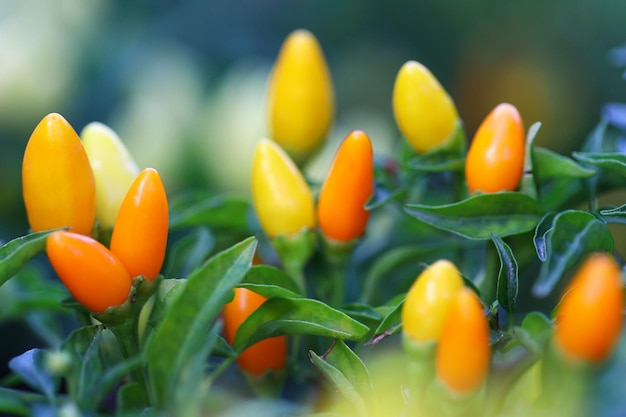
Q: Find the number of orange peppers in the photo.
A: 8